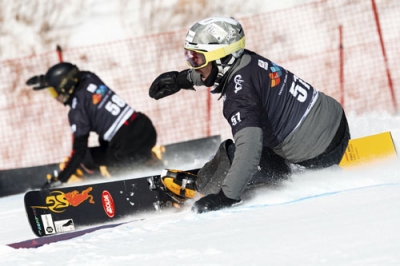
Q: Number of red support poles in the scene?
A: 4